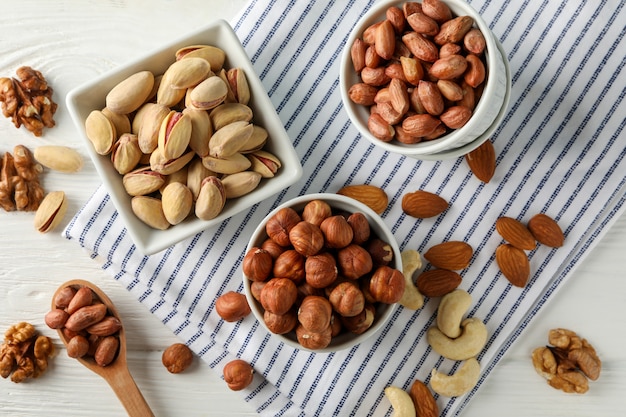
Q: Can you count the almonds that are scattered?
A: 9